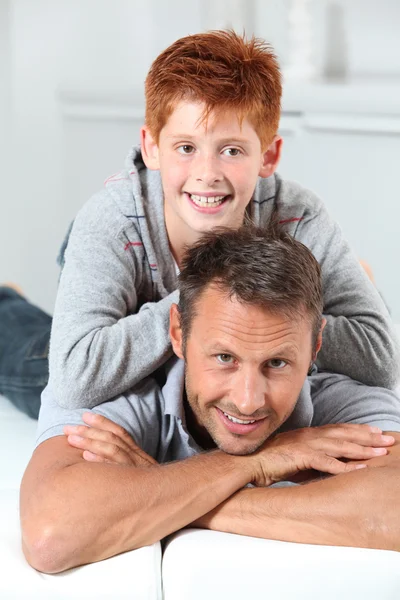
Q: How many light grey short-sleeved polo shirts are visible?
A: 1